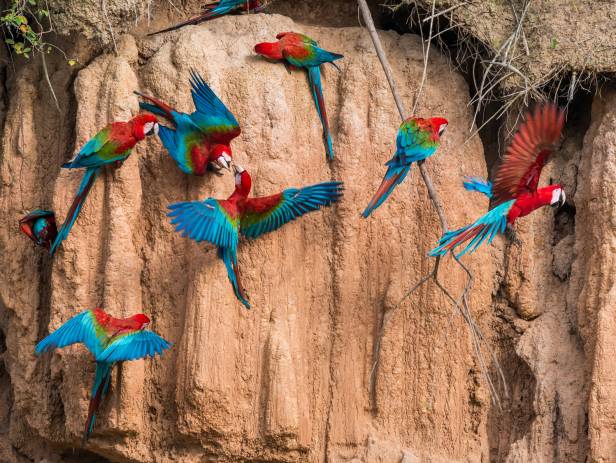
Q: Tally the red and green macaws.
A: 9